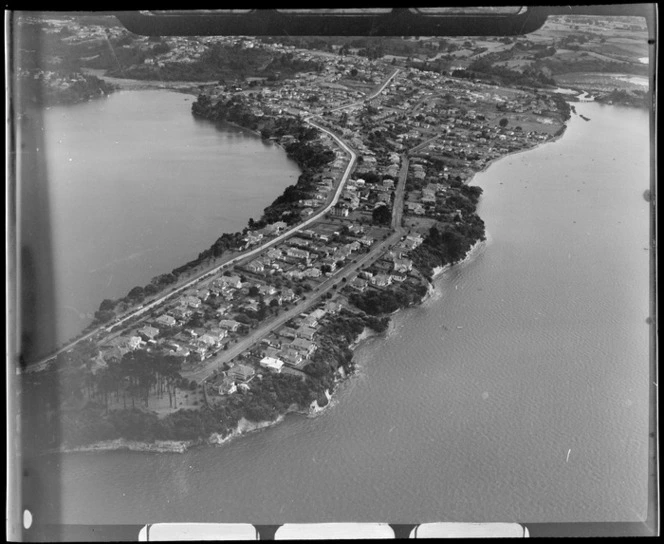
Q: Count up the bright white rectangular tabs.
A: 3